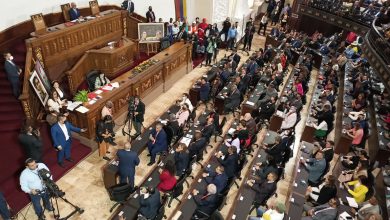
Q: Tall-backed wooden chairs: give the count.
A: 3